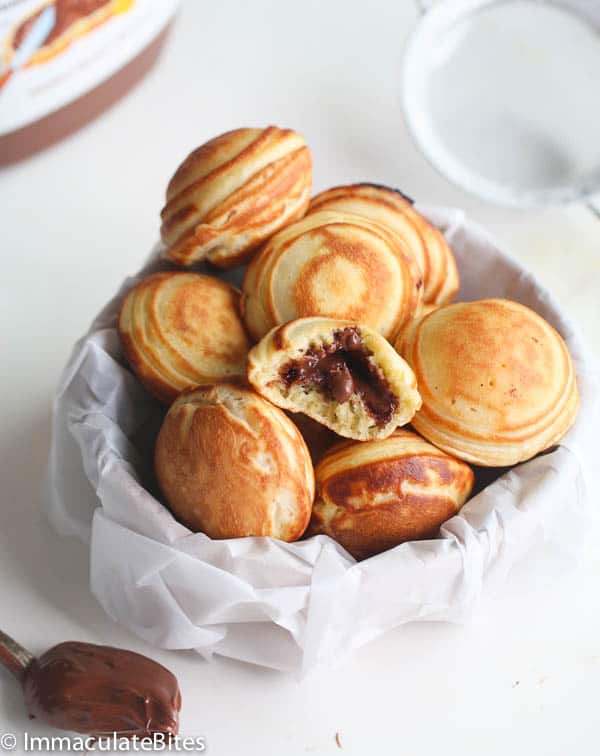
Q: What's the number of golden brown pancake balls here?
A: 8